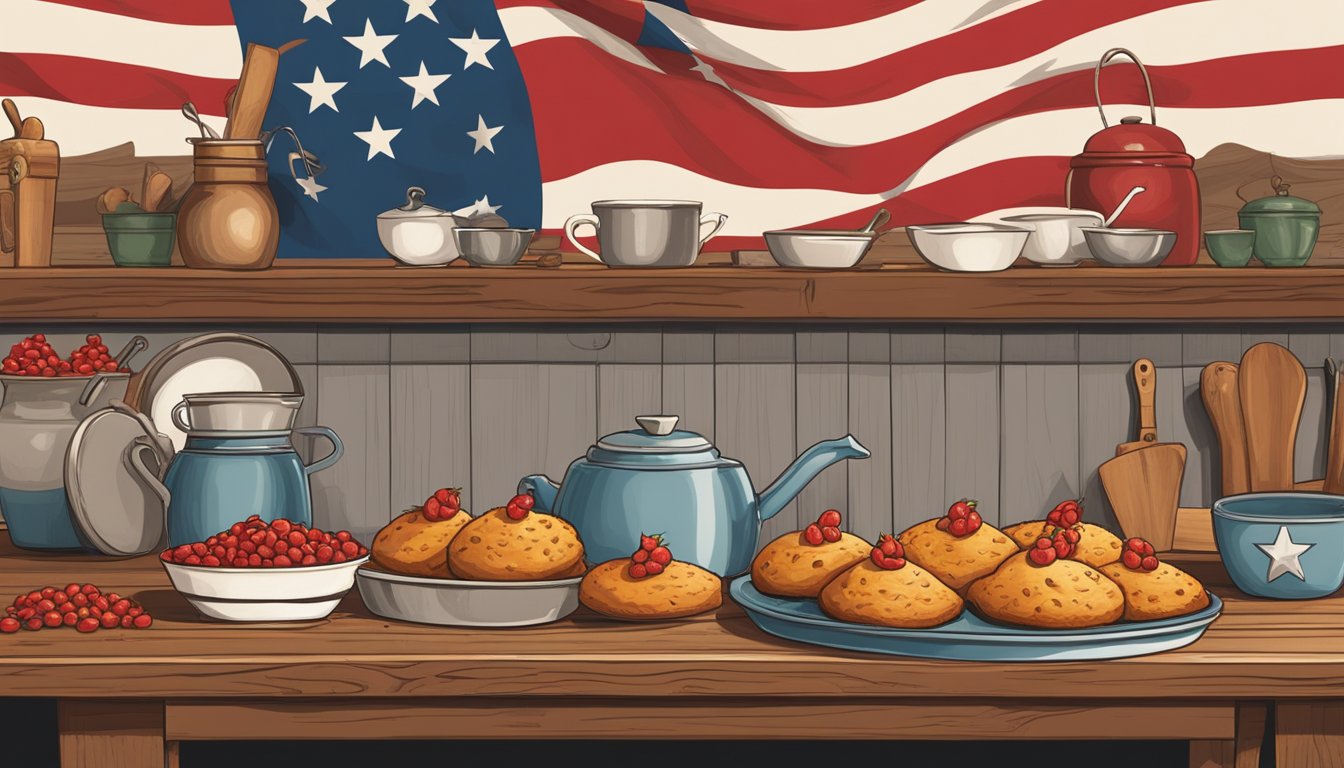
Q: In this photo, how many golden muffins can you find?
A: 9